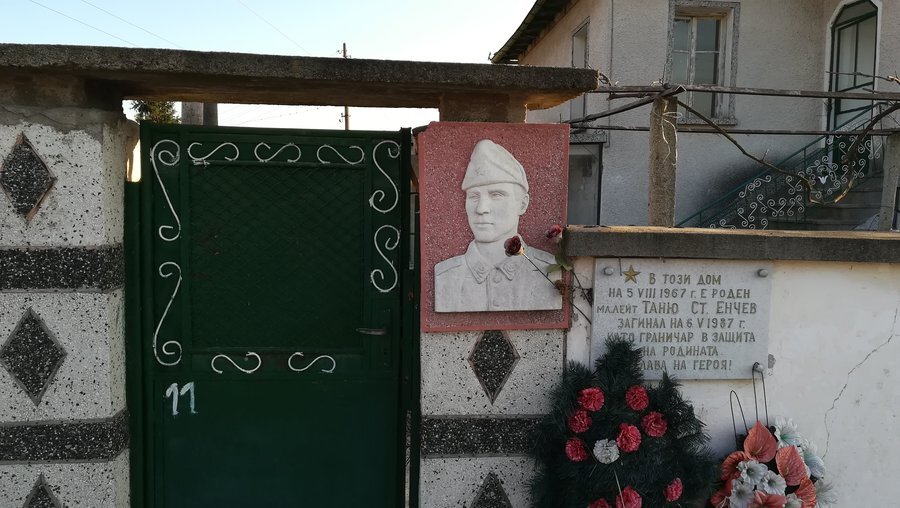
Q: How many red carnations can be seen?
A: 9